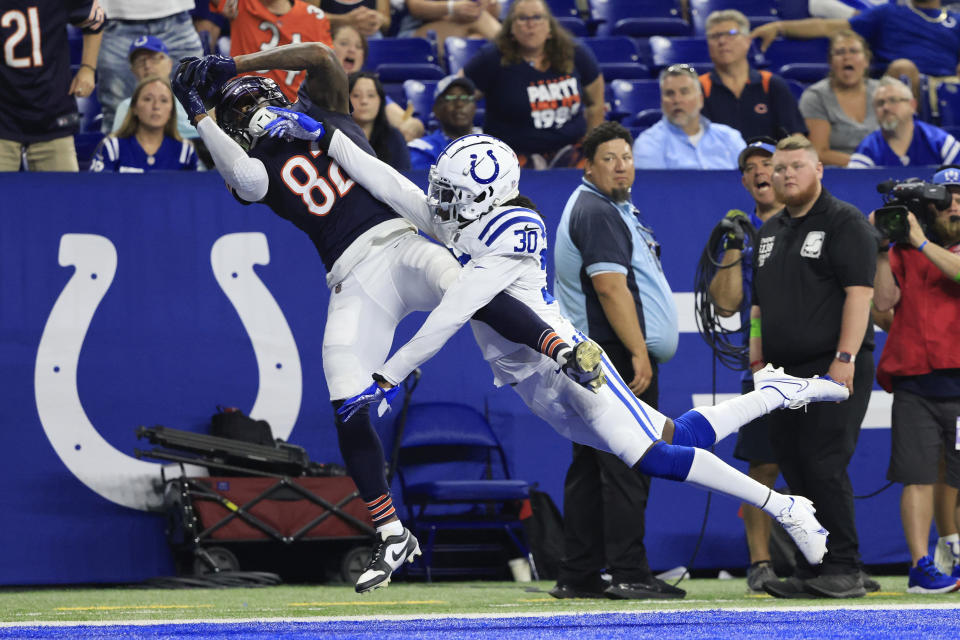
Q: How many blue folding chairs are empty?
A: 1